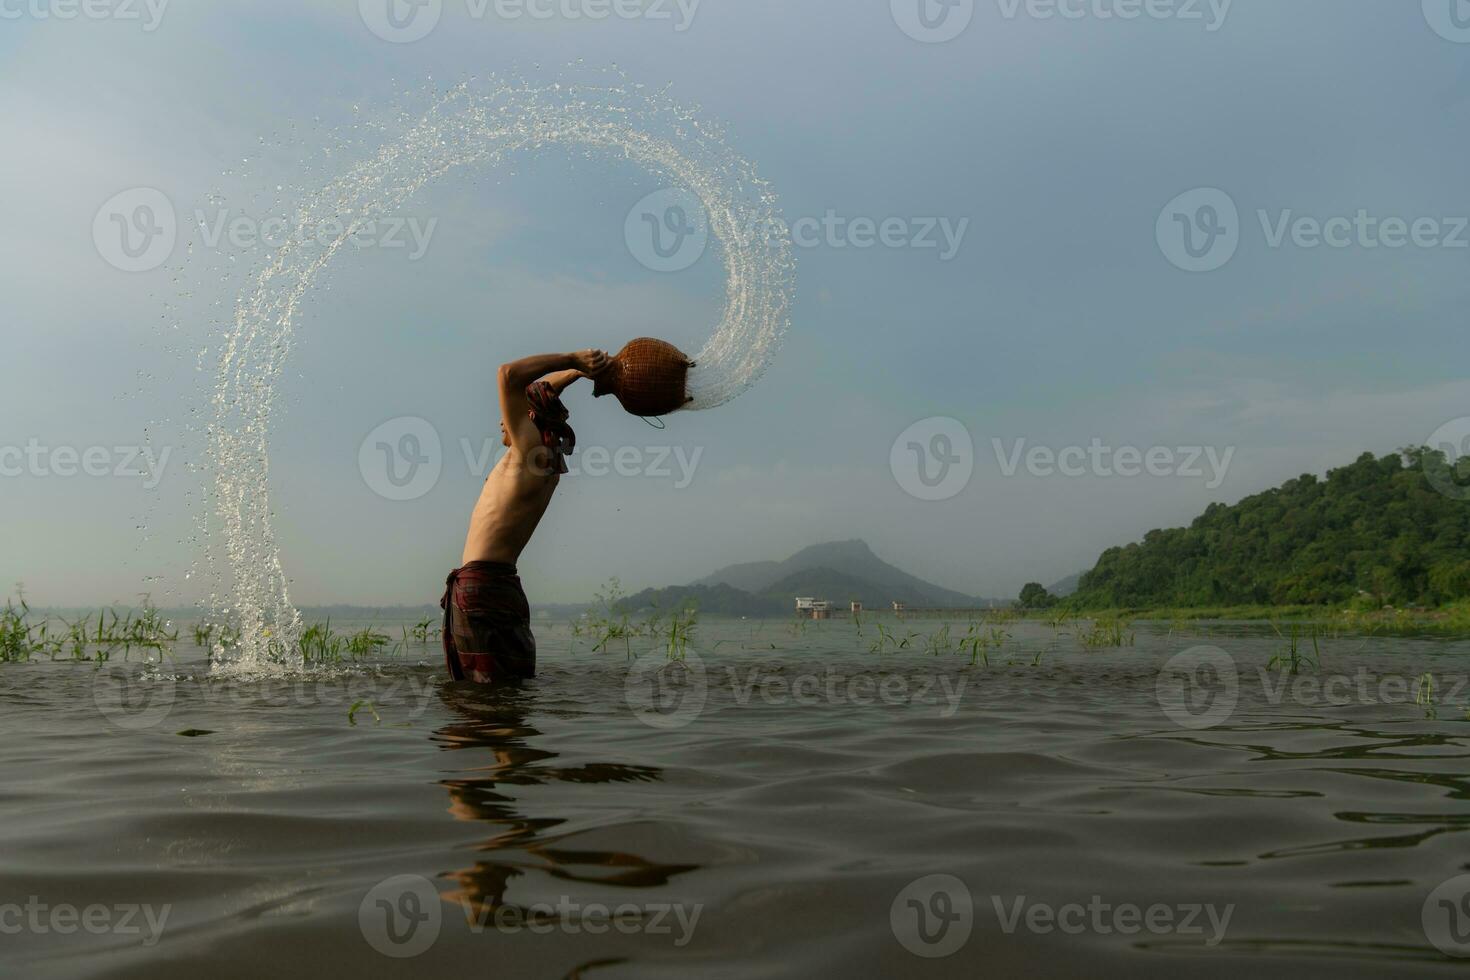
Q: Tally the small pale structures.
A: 3